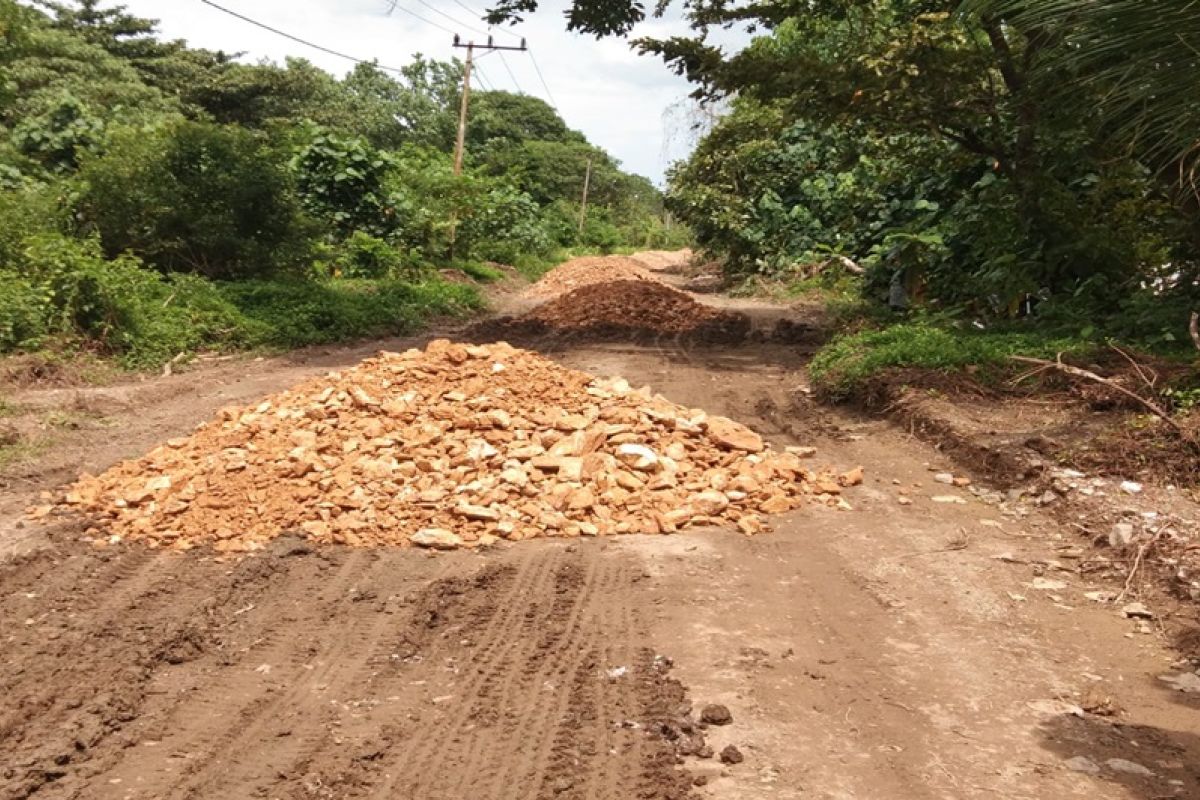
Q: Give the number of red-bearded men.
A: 0